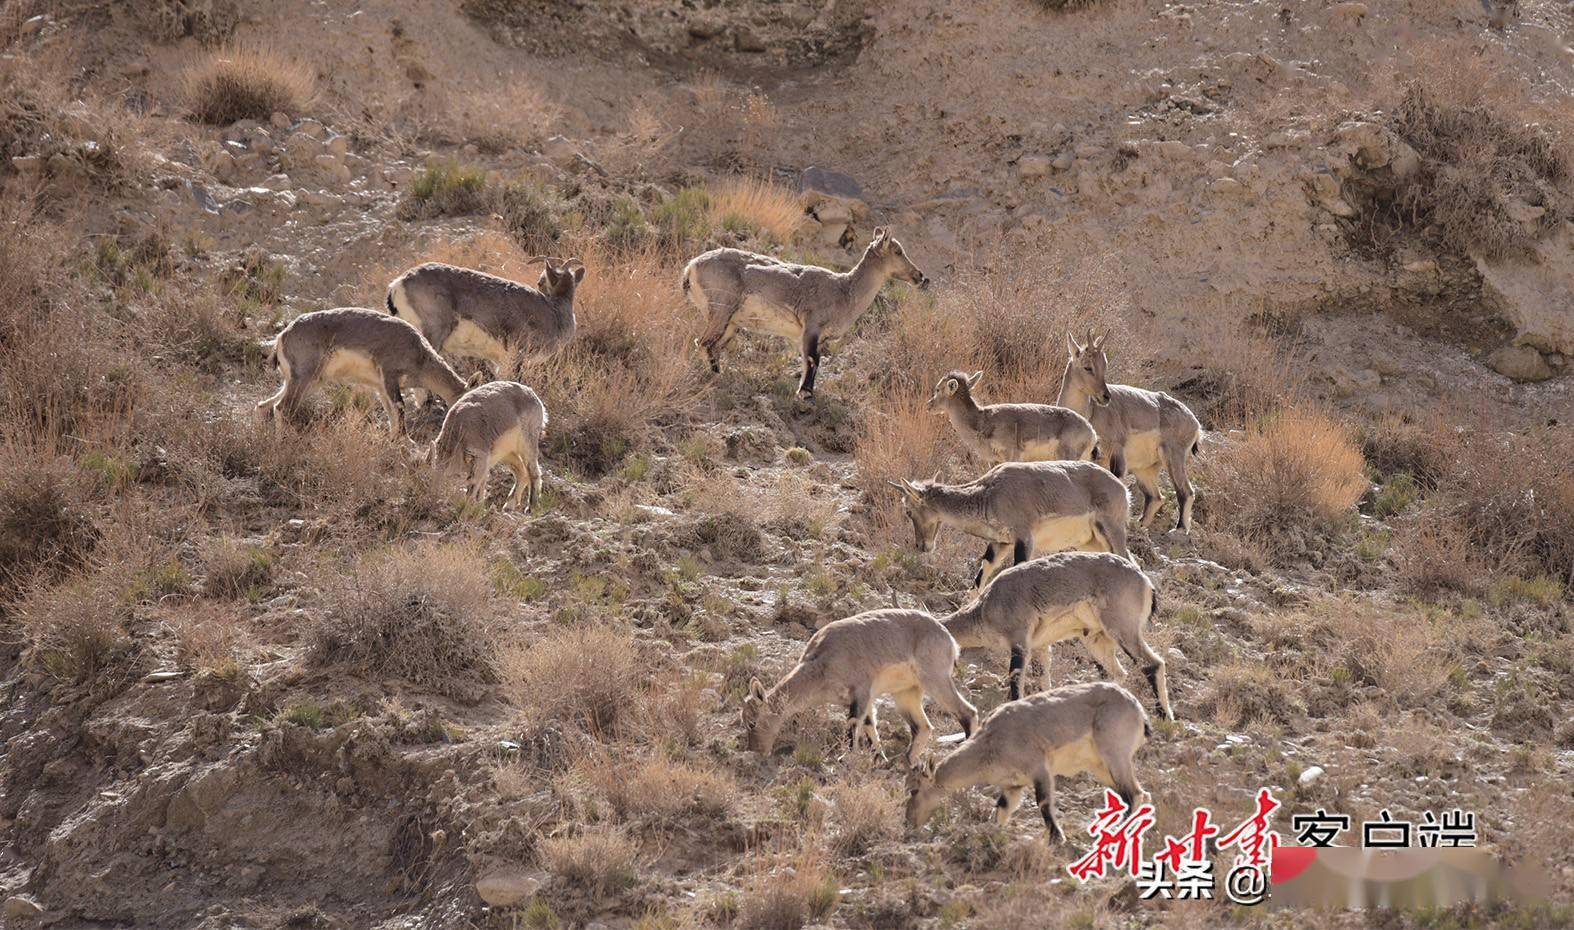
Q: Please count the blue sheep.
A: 10